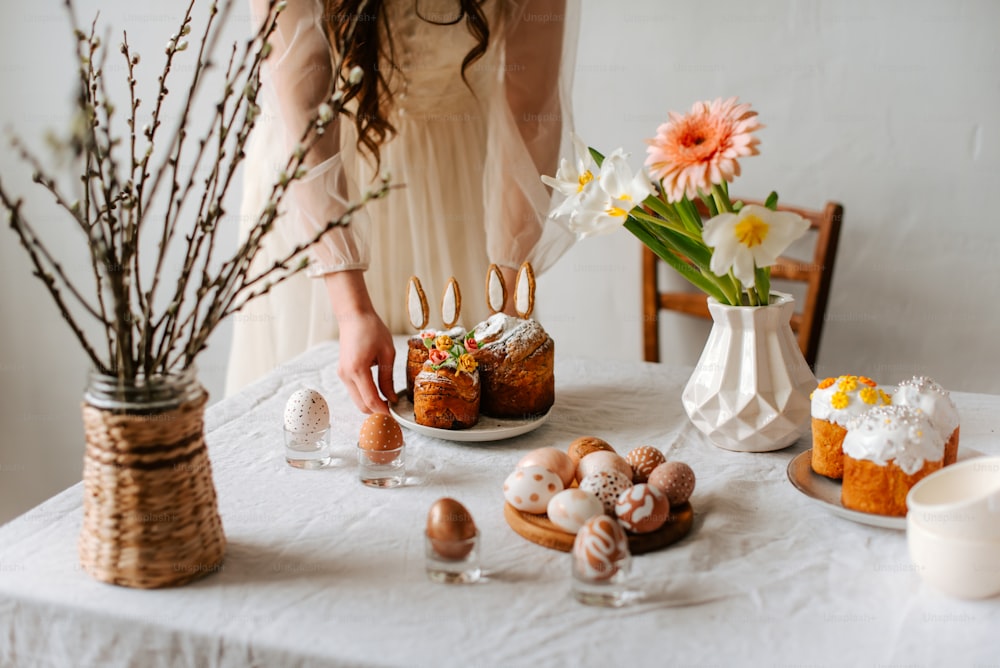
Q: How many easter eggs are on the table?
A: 13